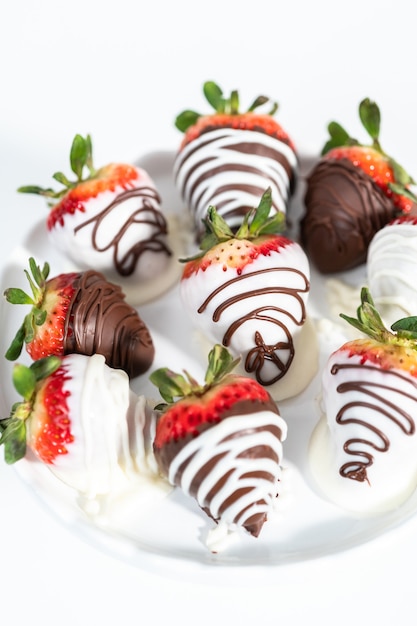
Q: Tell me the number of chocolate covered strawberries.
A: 9